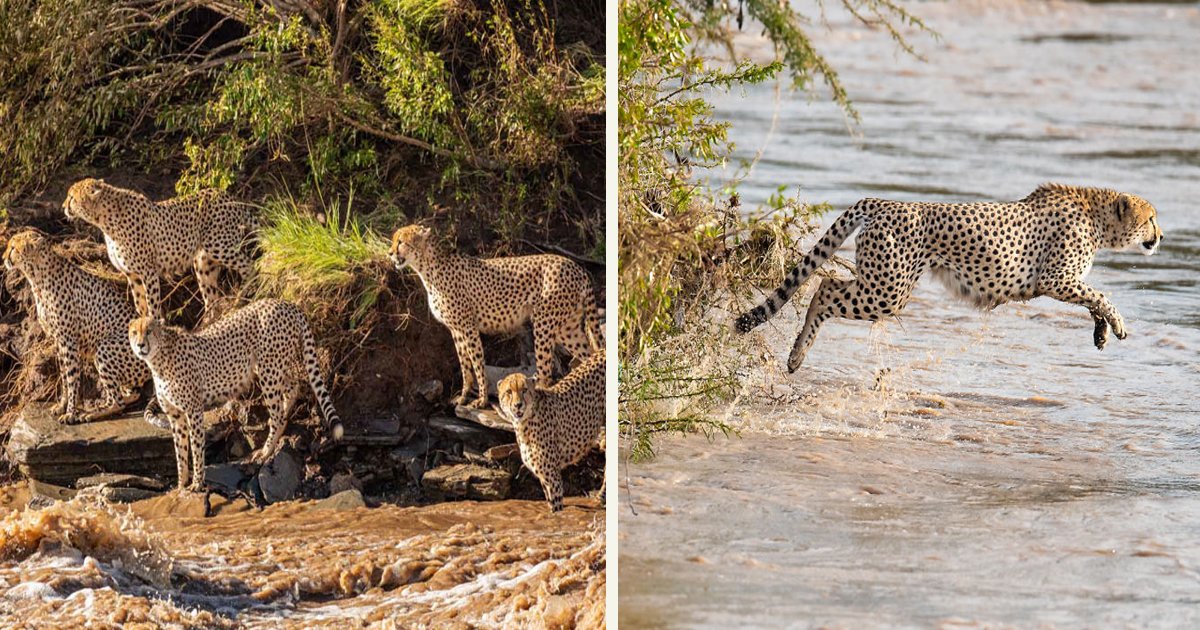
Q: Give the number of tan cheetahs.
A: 6